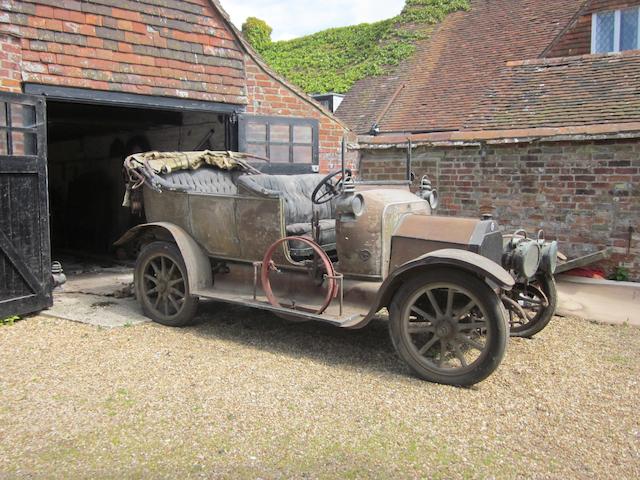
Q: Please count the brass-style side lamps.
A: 2